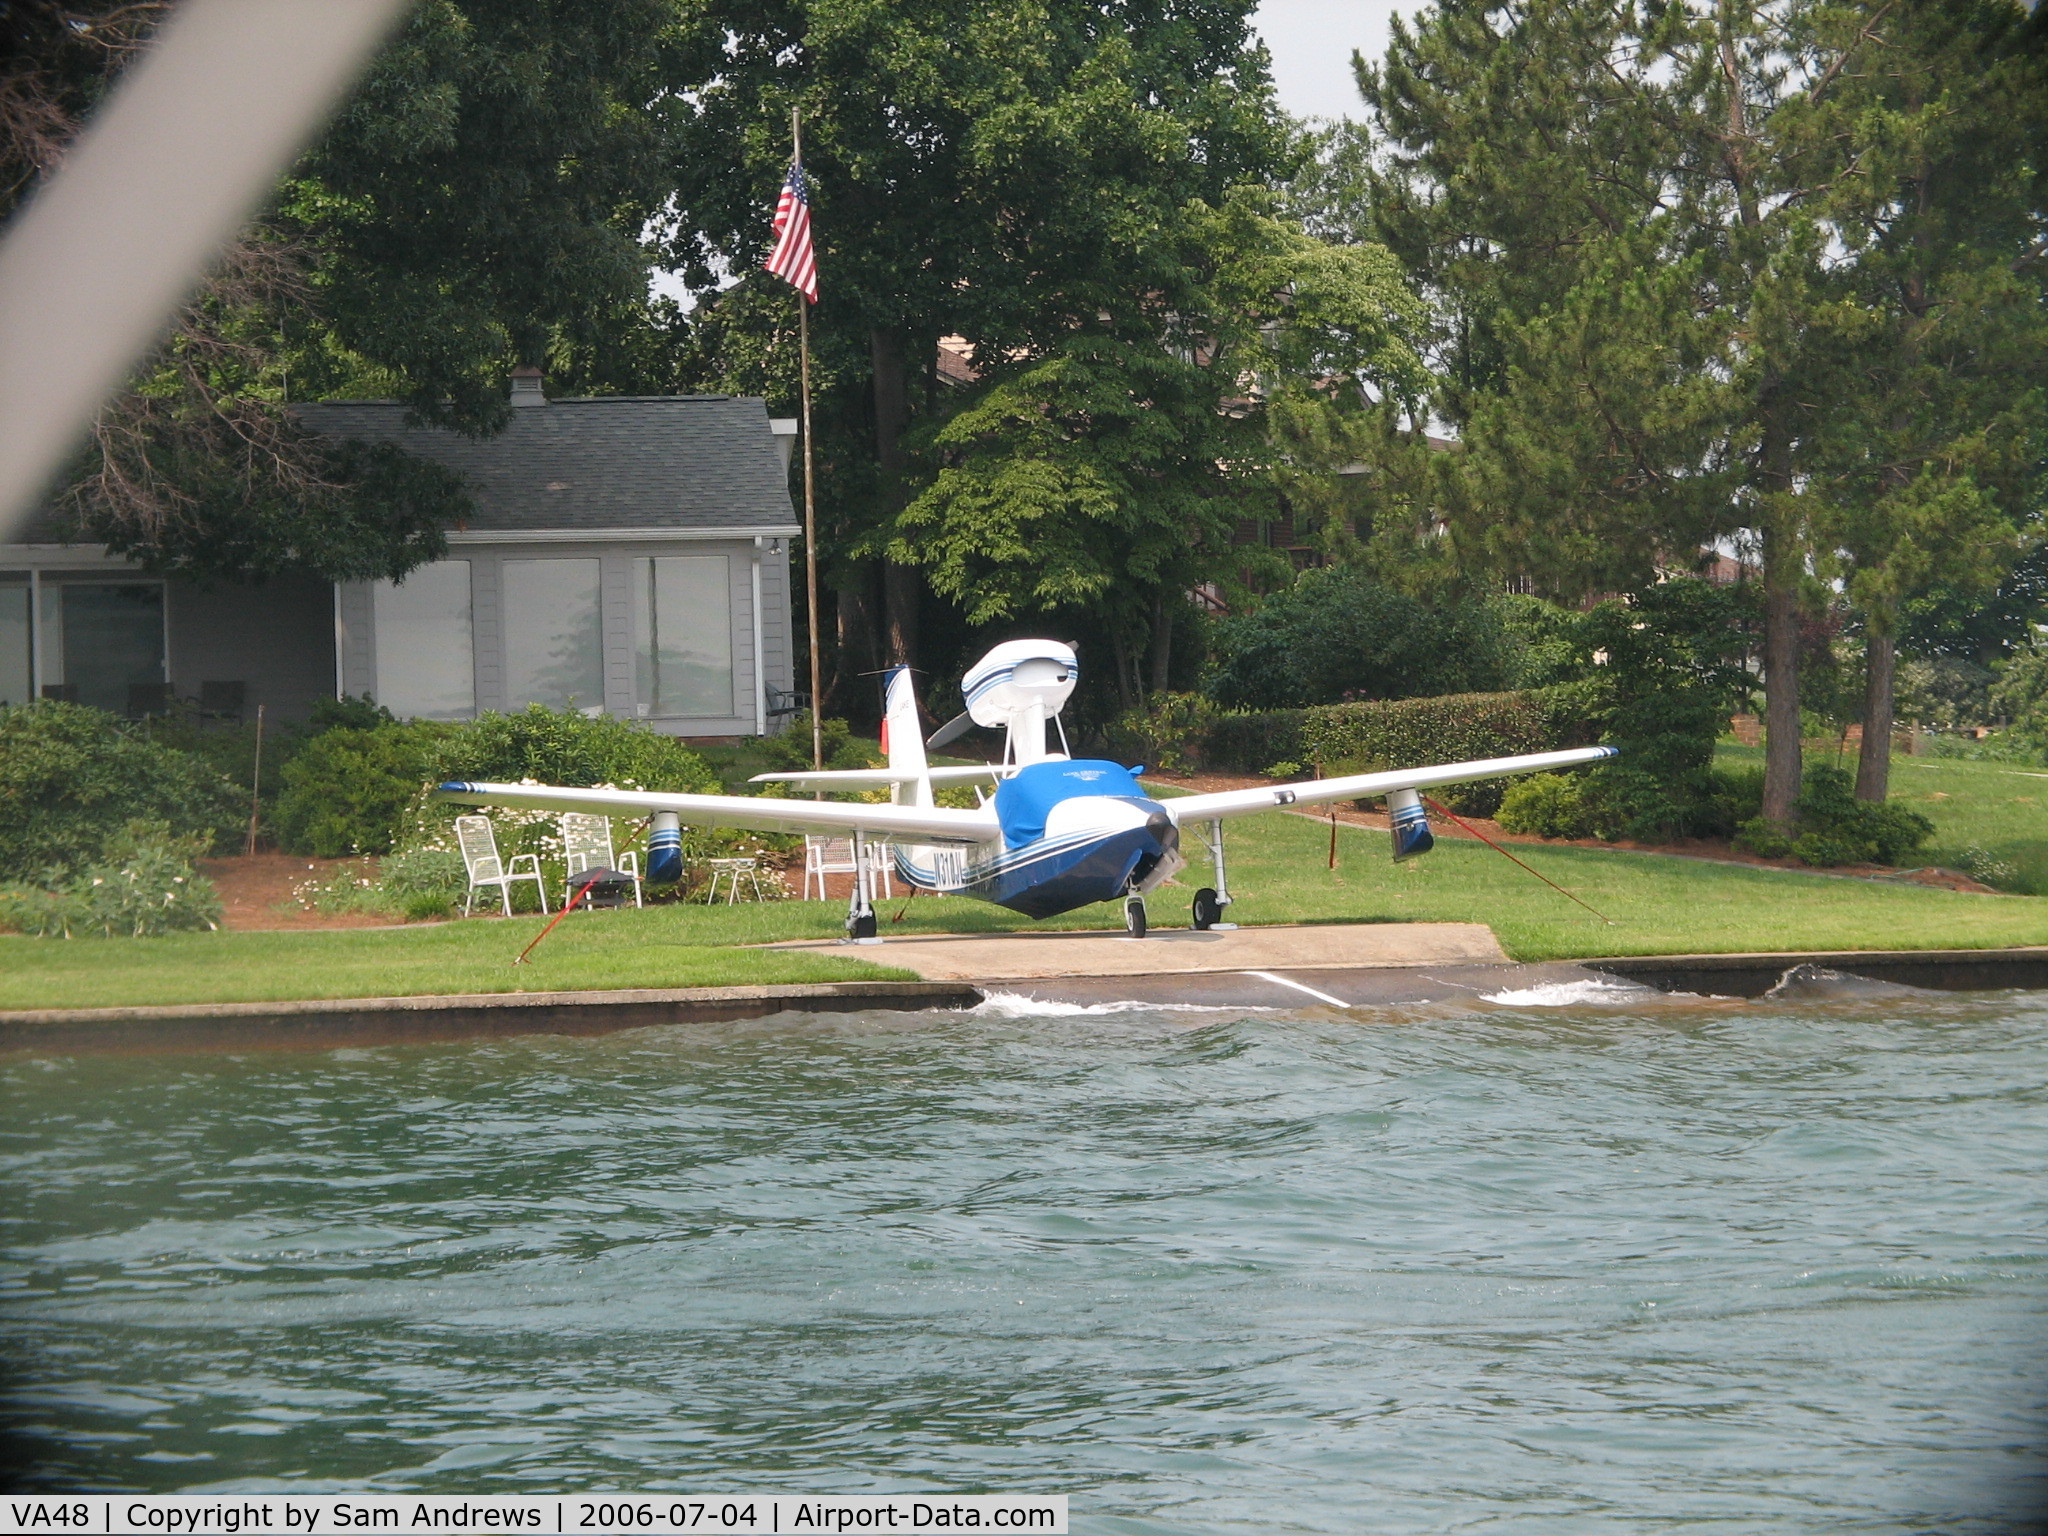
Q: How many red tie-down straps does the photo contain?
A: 2